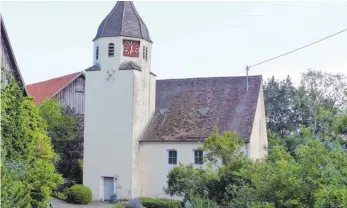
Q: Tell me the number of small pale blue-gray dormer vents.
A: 3